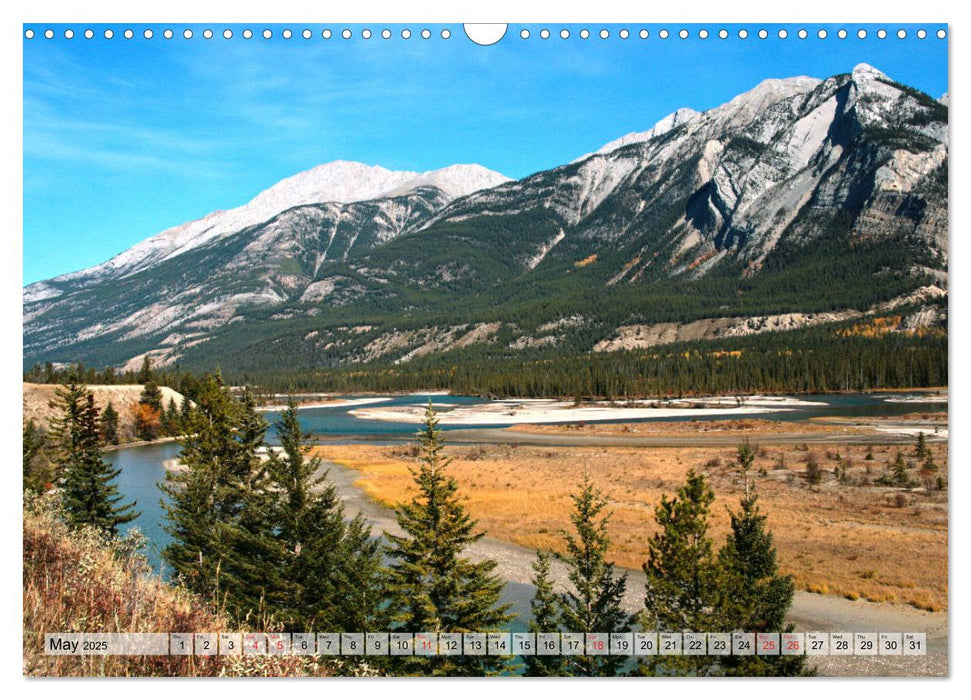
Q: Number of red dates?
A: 6